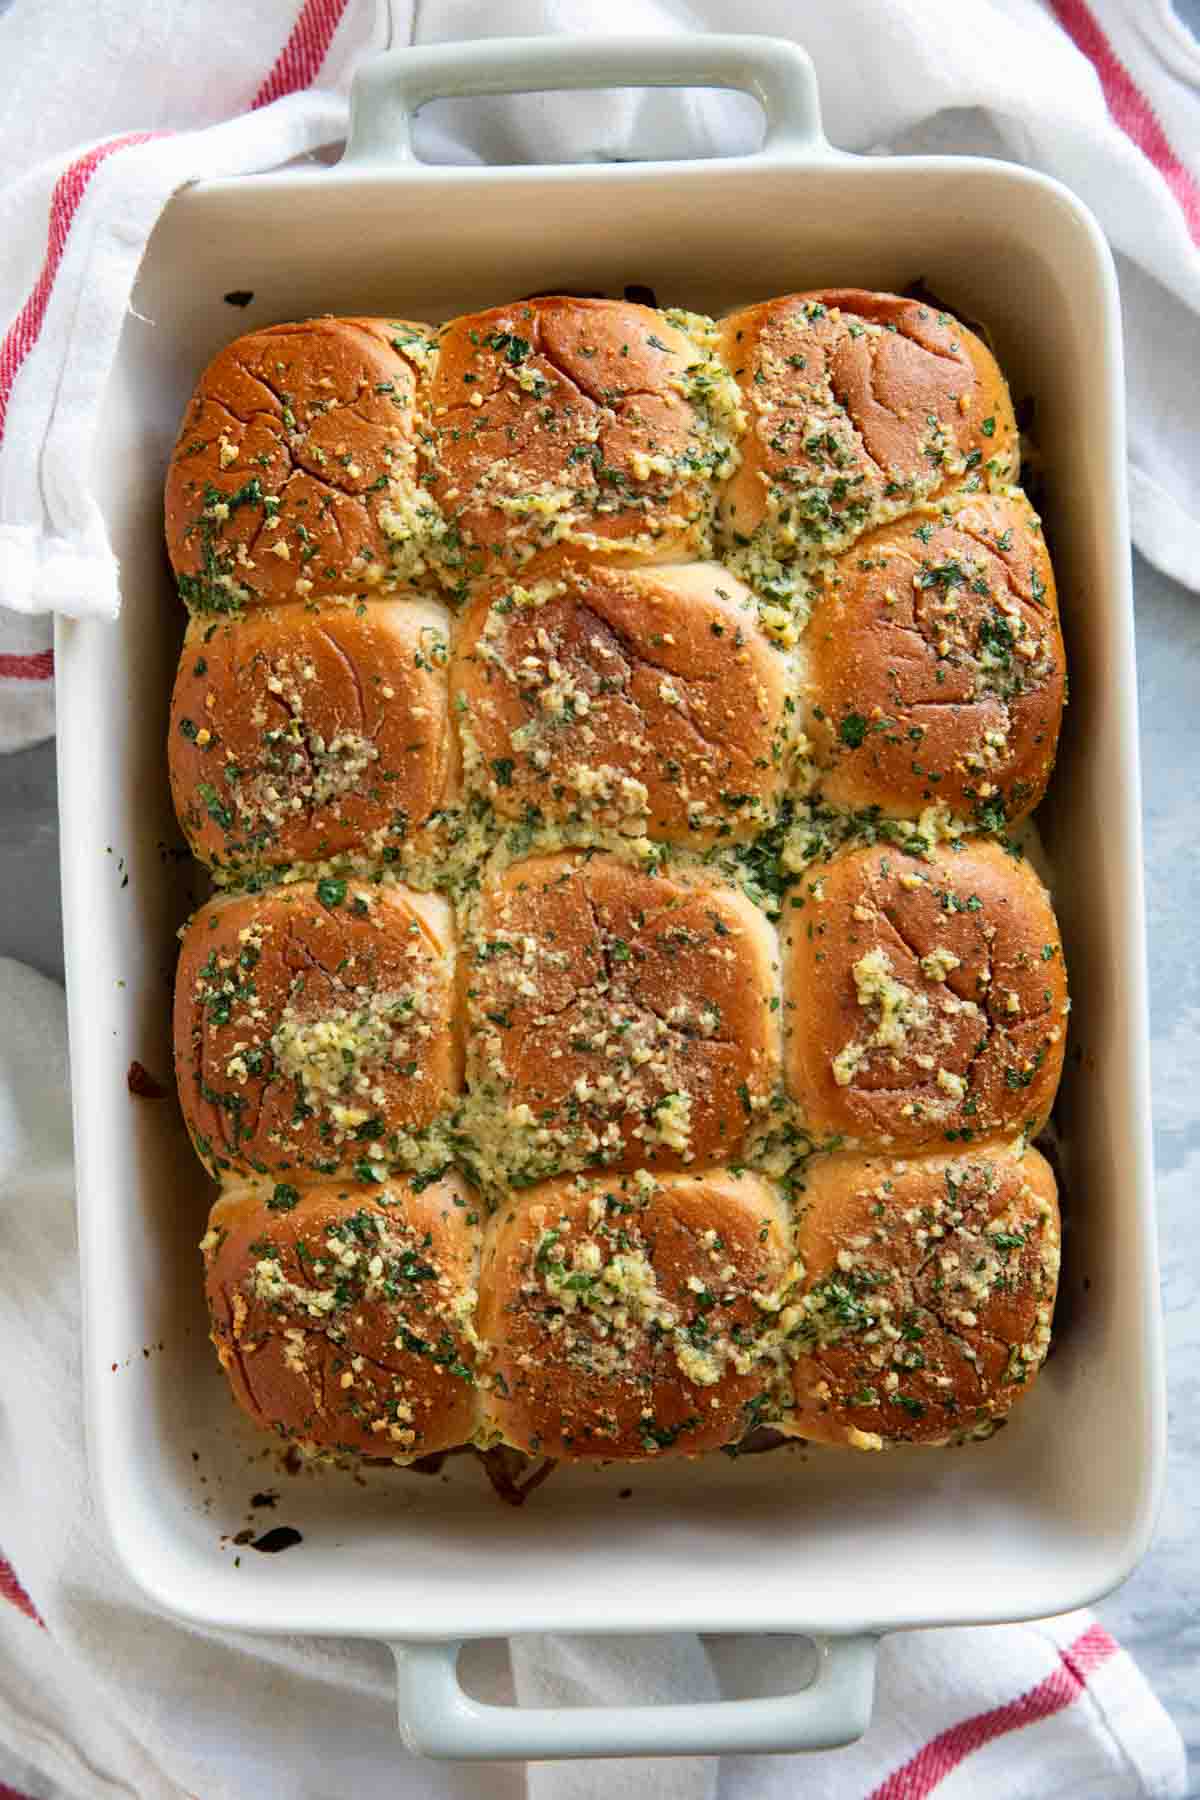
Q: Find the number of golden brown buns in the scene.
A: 12